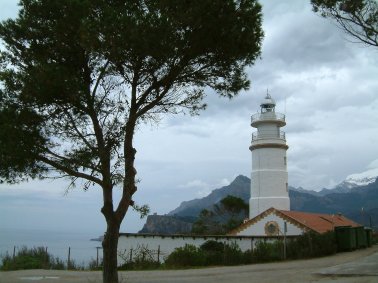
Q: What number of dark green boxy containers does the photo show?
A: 3